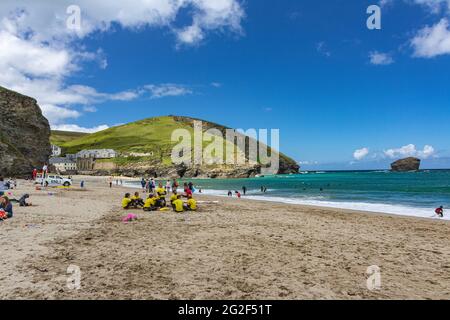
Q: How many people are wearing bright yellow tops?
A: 8